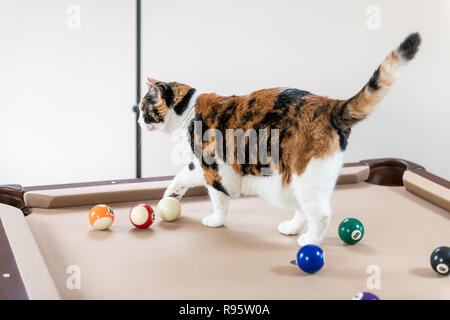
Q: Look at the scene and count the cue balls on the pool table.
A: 1